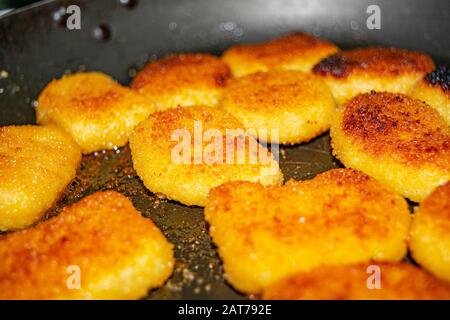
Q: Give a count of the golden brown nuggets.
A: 13